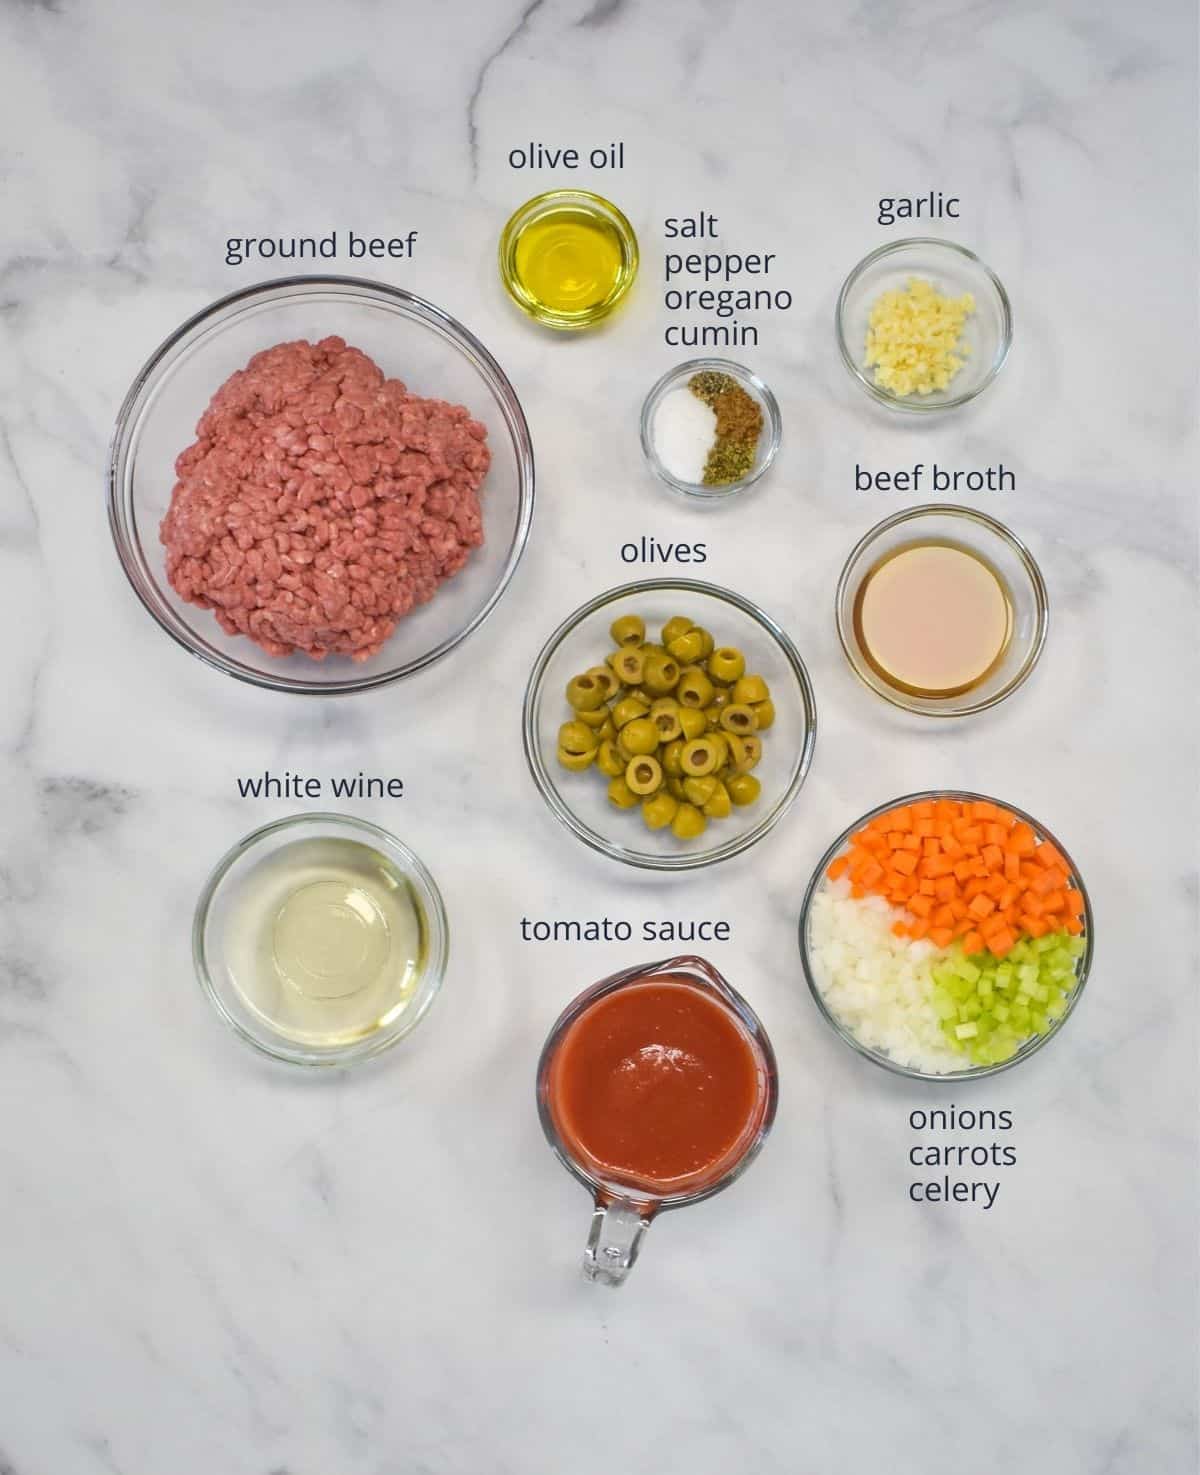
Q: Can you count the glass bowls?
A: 8